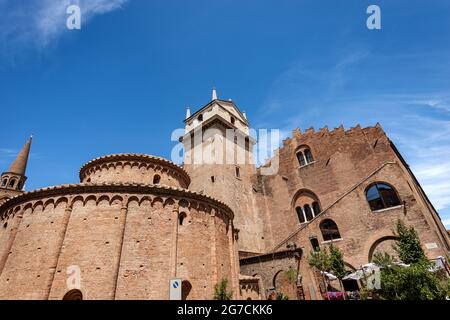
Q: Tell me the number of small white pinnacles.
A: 3